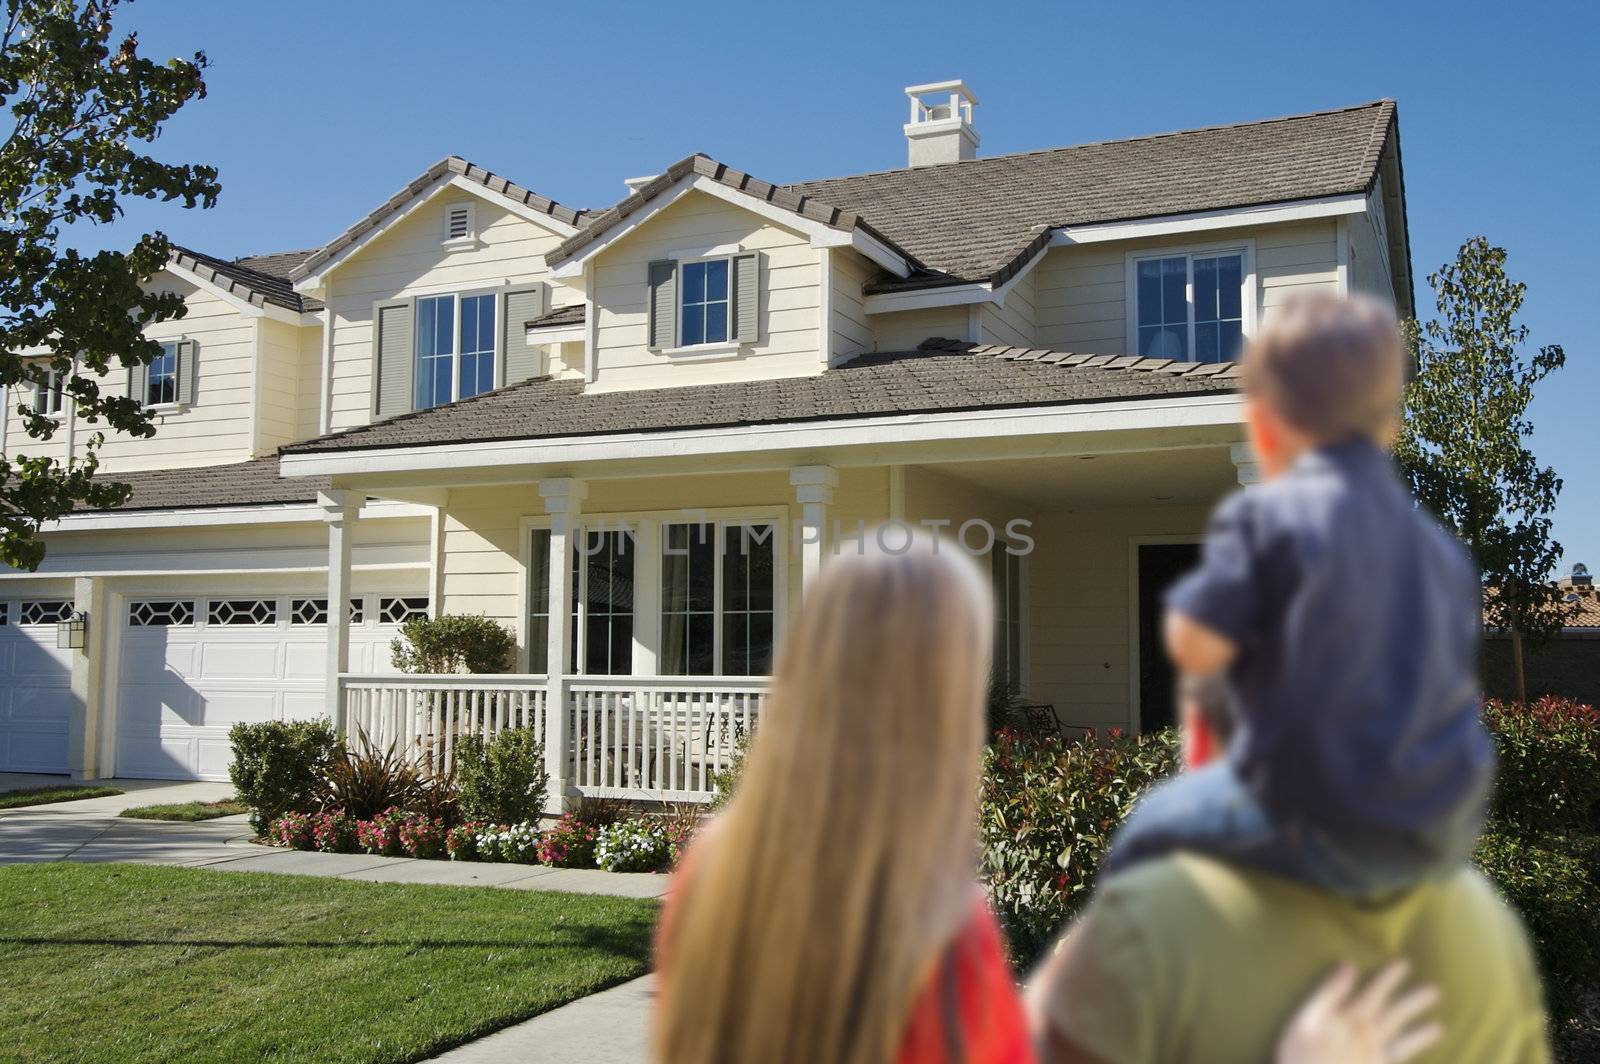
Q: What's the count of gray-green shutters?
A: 6